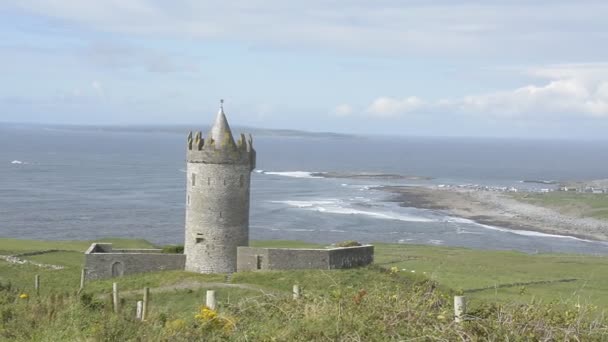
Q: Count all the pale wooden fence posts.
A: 8